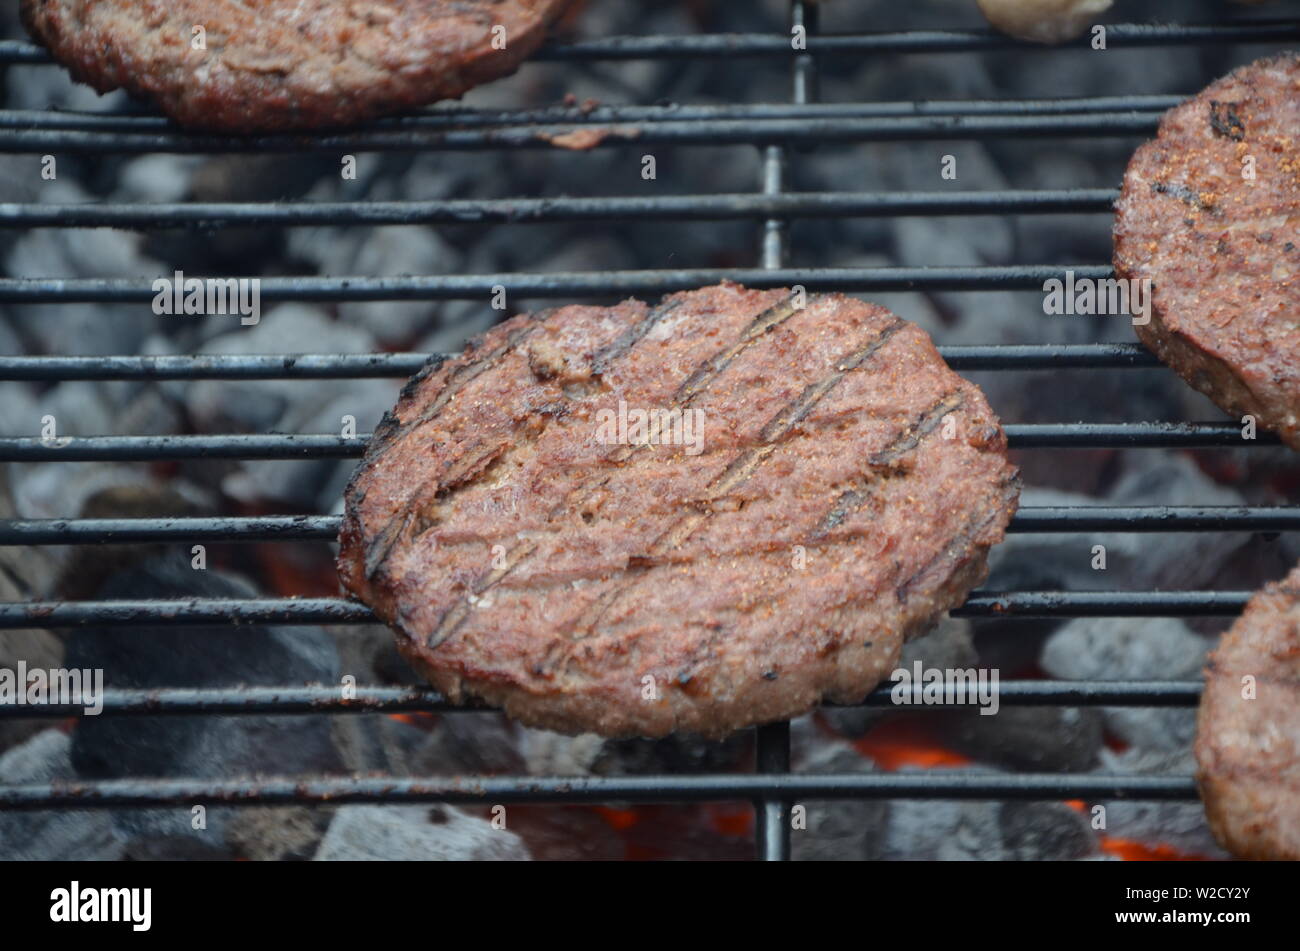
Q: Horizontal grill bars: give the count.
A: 11